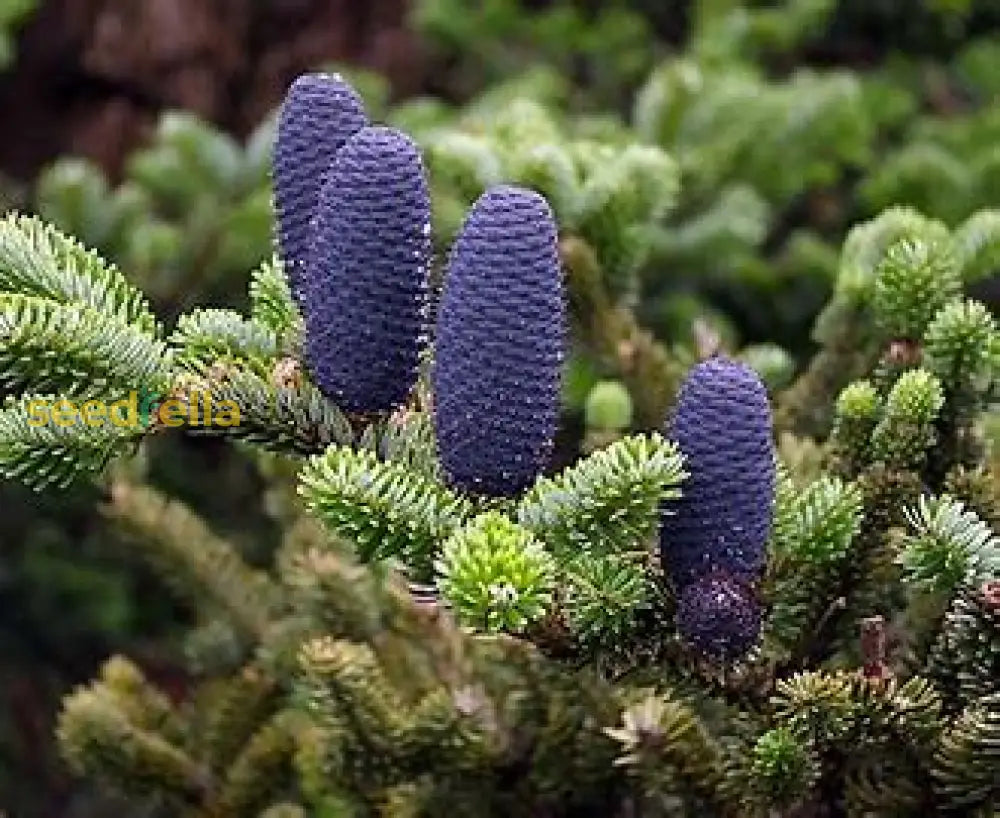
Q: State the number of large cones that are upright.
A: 4